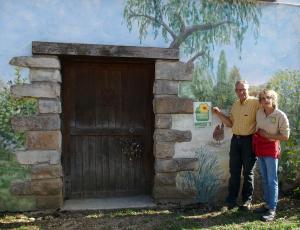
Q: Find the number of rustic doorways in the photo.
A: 1